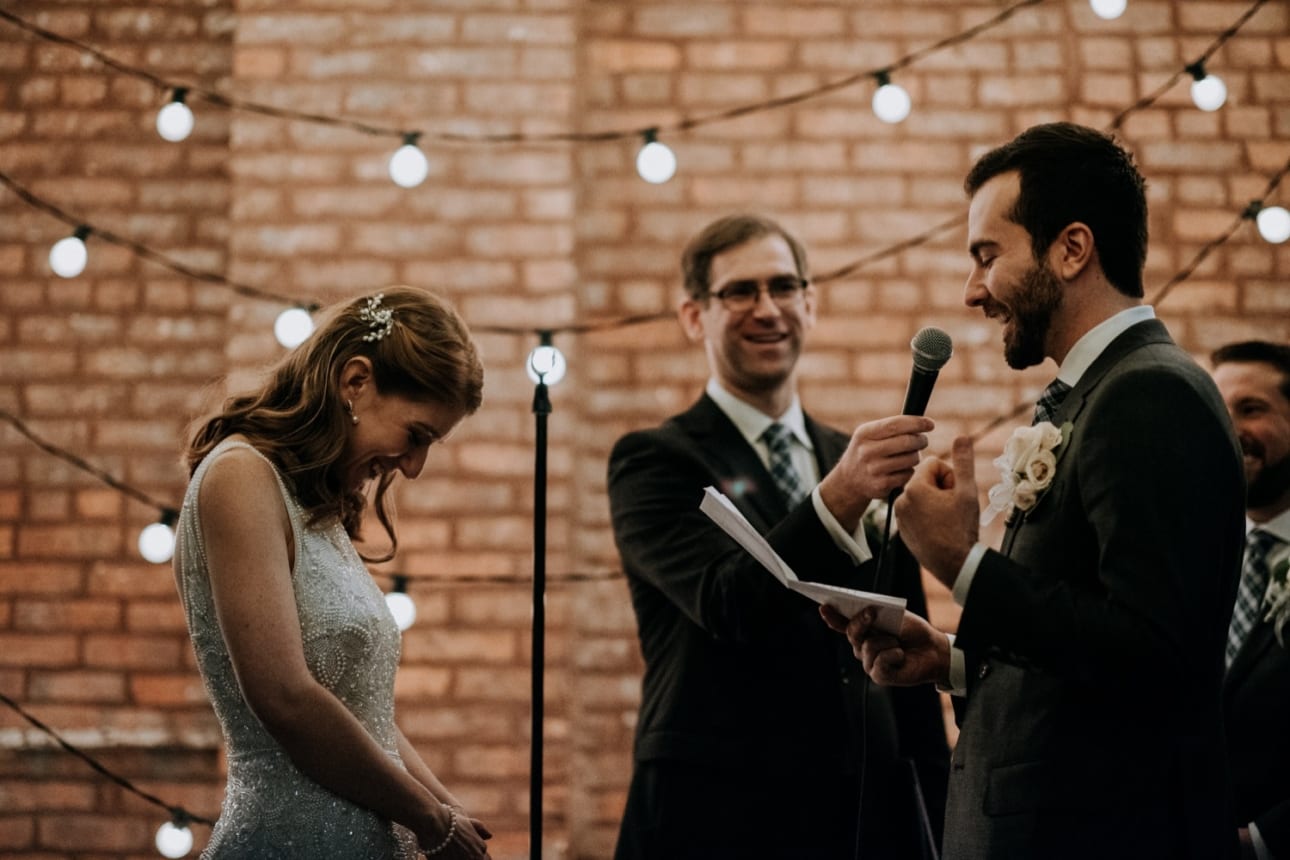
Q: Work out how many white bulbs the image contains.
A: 13